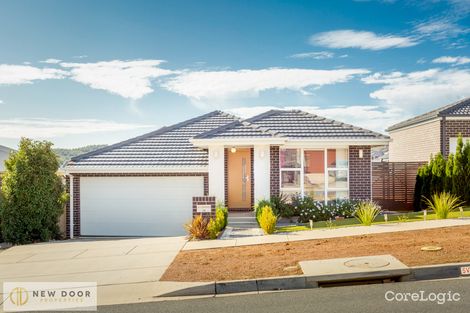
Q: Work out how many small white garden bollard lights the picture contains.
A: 4